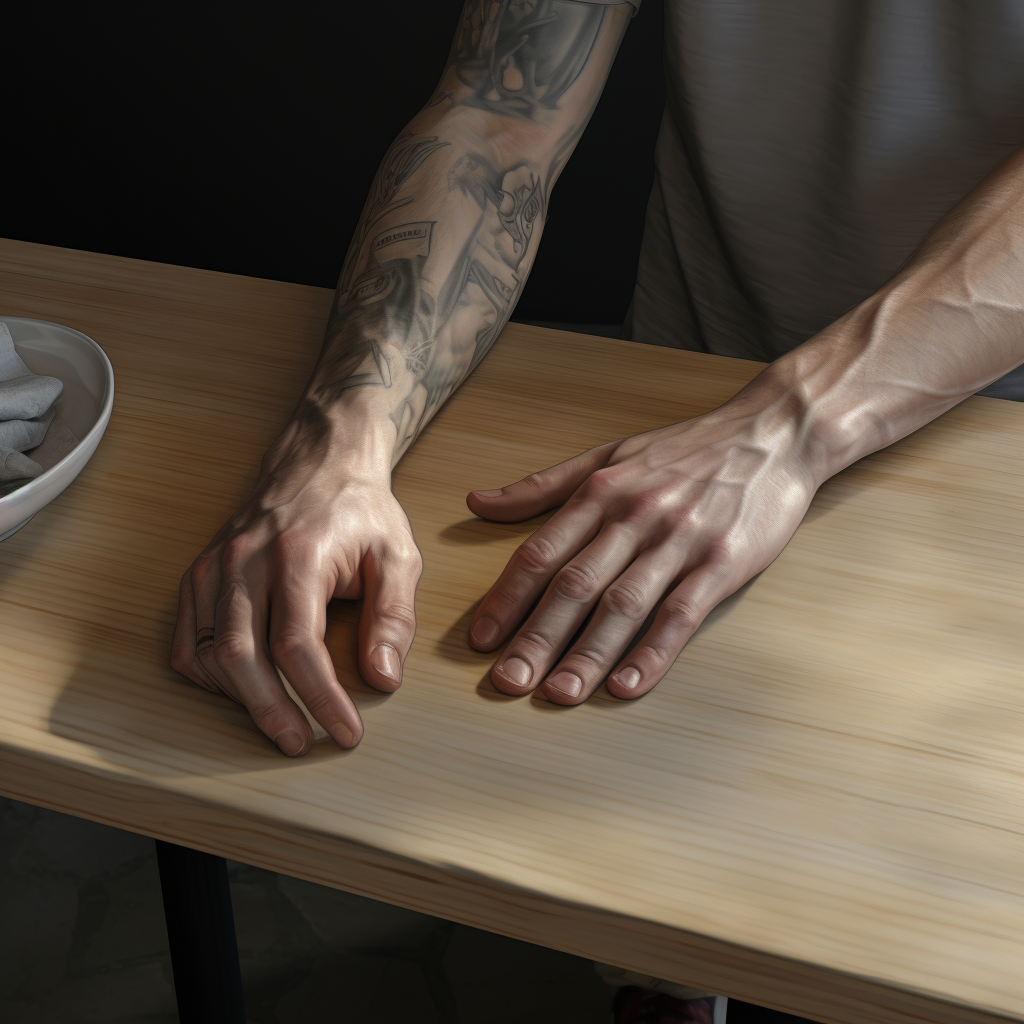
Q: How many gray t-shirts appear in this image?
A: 1